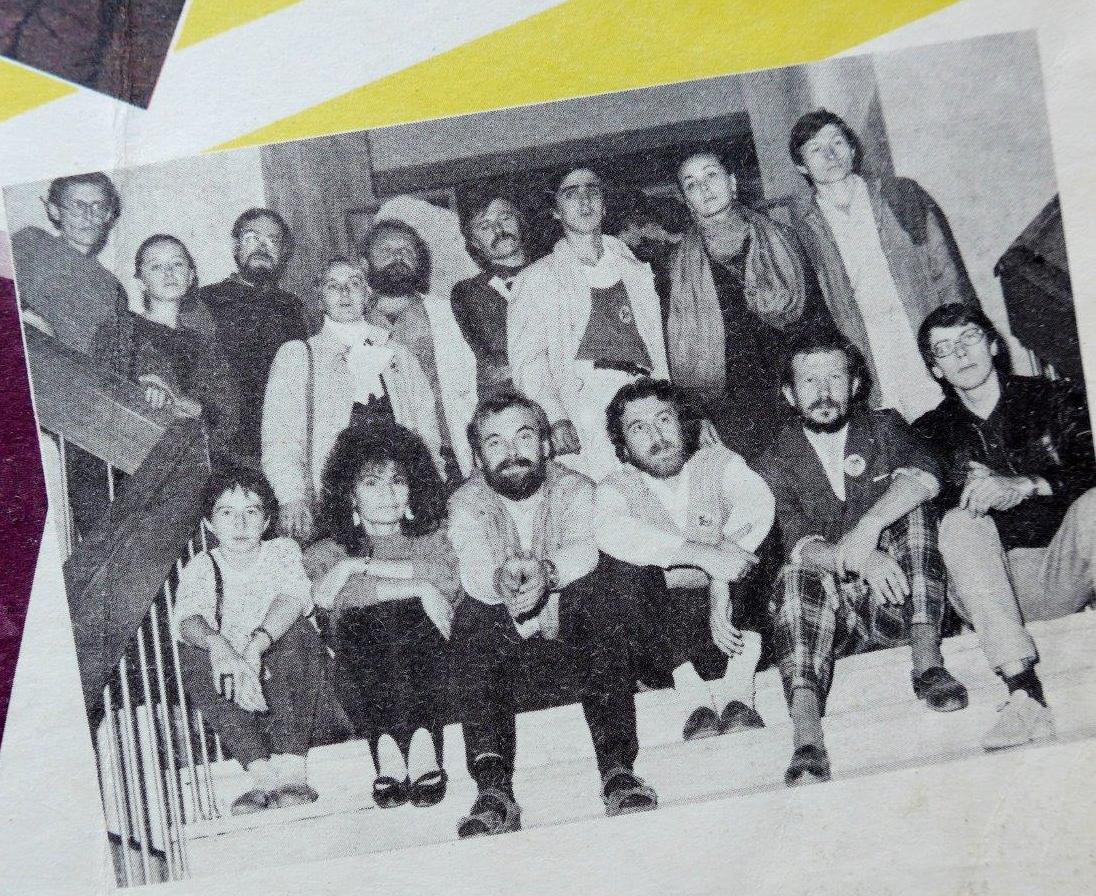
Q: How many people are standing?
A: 9